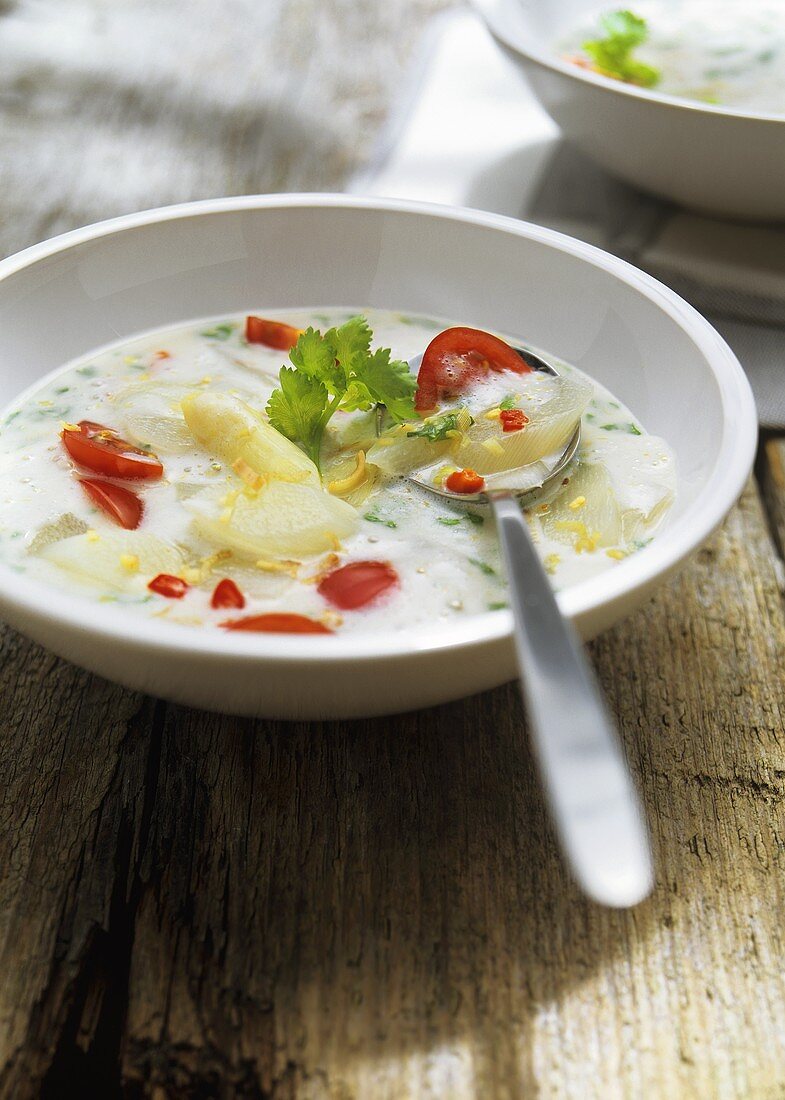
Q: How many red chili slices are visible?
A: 4